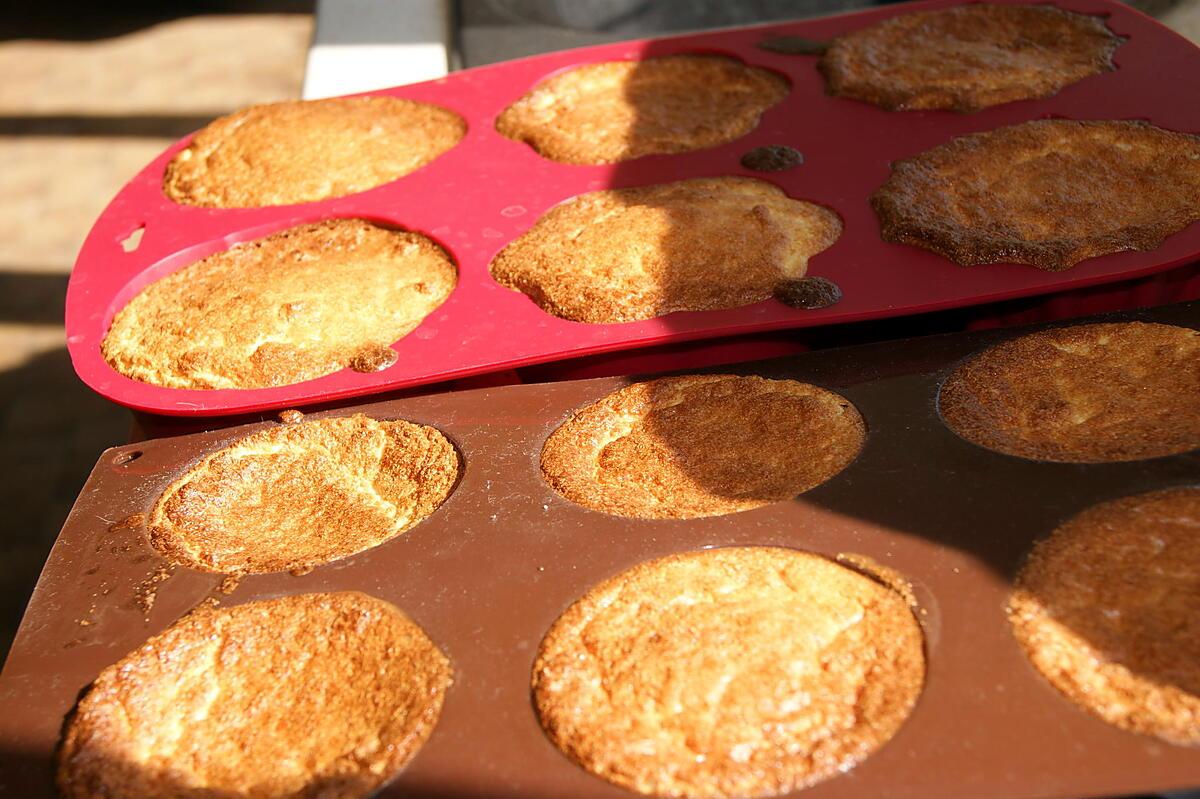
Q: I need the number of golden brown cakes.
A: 12